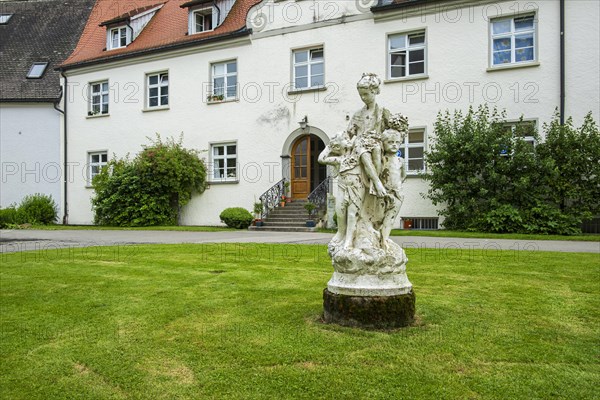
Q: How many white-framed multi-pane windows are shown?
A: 12